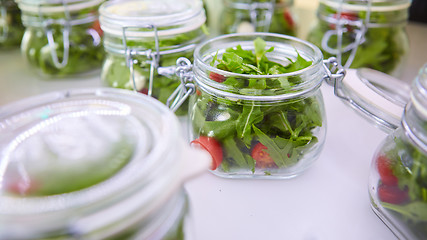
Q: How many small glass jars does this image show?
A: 8